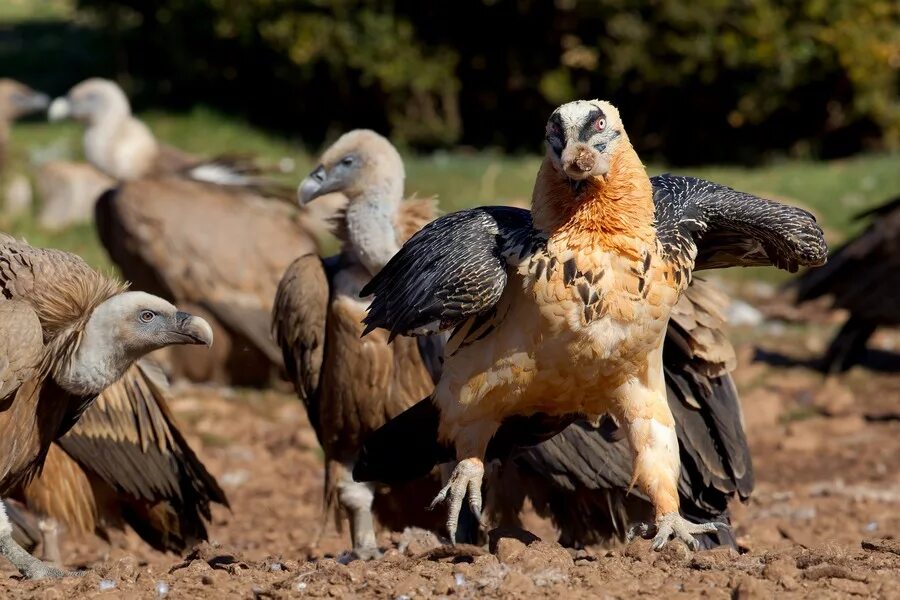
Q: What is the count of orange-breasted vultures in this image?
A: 1